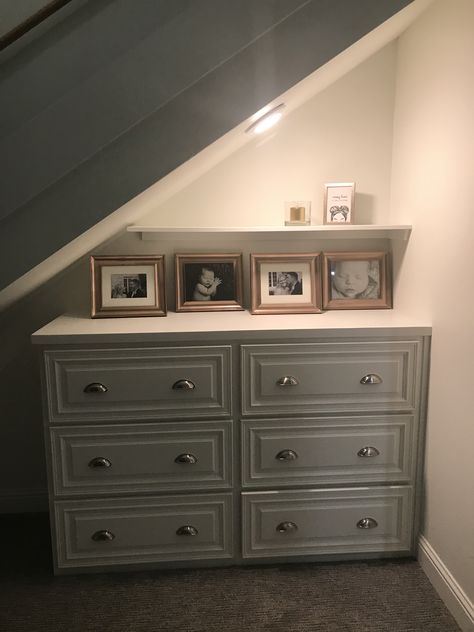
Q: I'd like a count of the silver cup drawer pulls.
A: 12